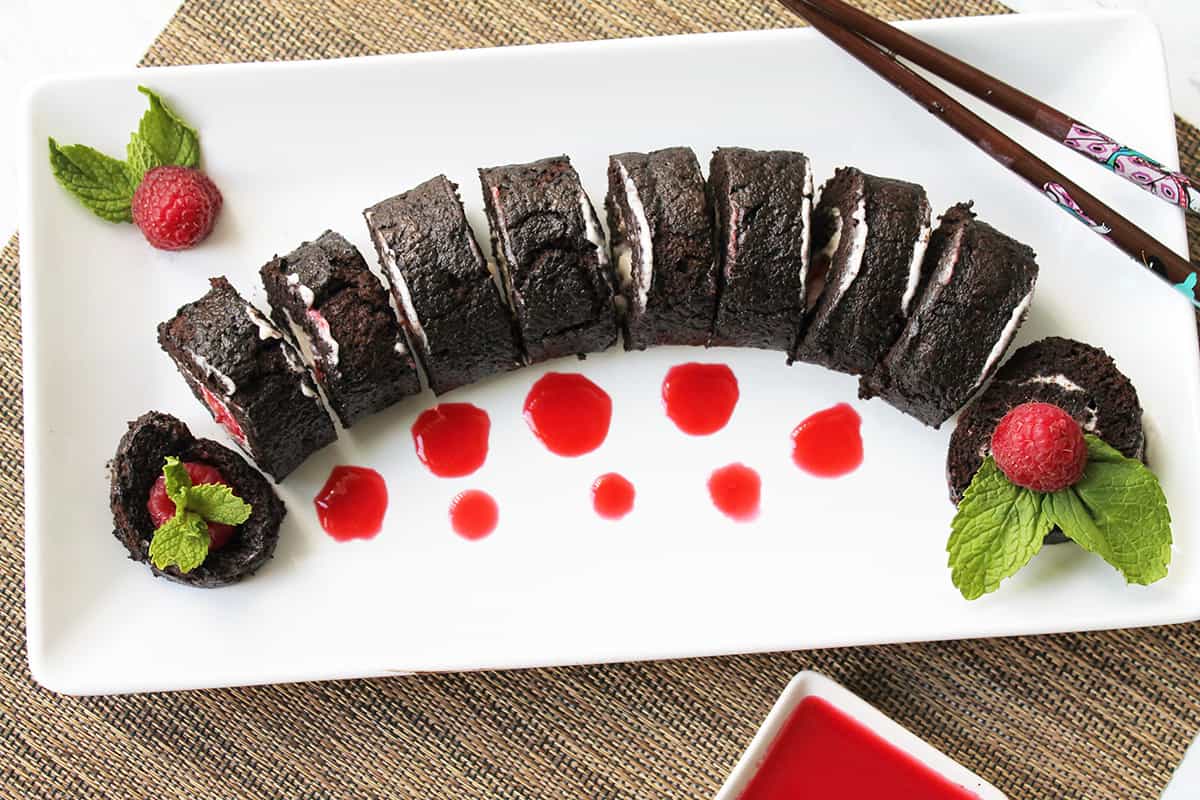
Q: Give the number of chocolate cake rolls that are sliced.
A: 10